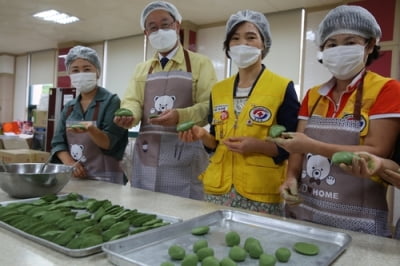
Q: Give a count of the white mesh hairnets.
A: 4